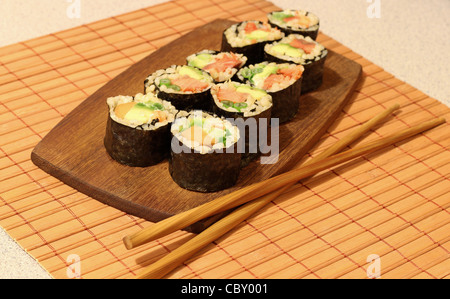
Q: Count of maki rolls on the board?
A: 9